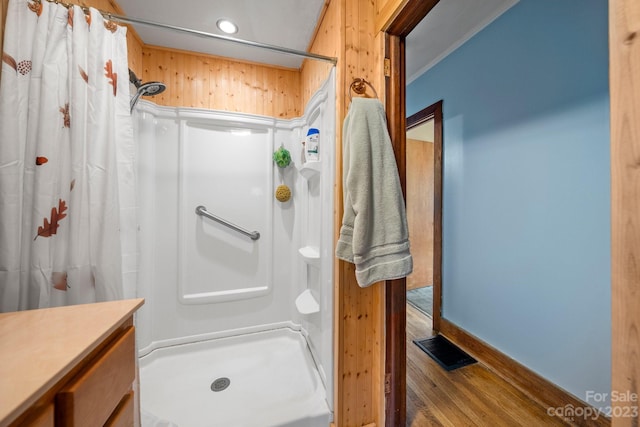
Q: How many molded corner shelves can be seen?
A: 3